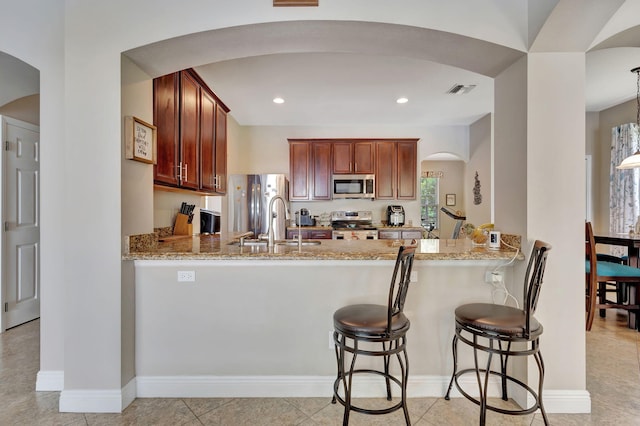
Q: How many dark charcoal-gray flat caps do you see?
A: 0